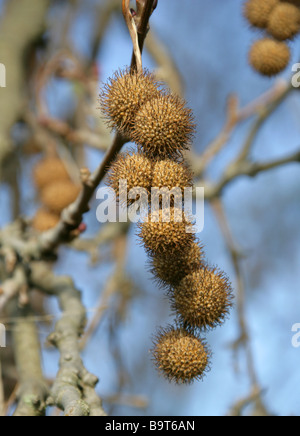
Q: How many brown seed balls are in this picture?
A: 14